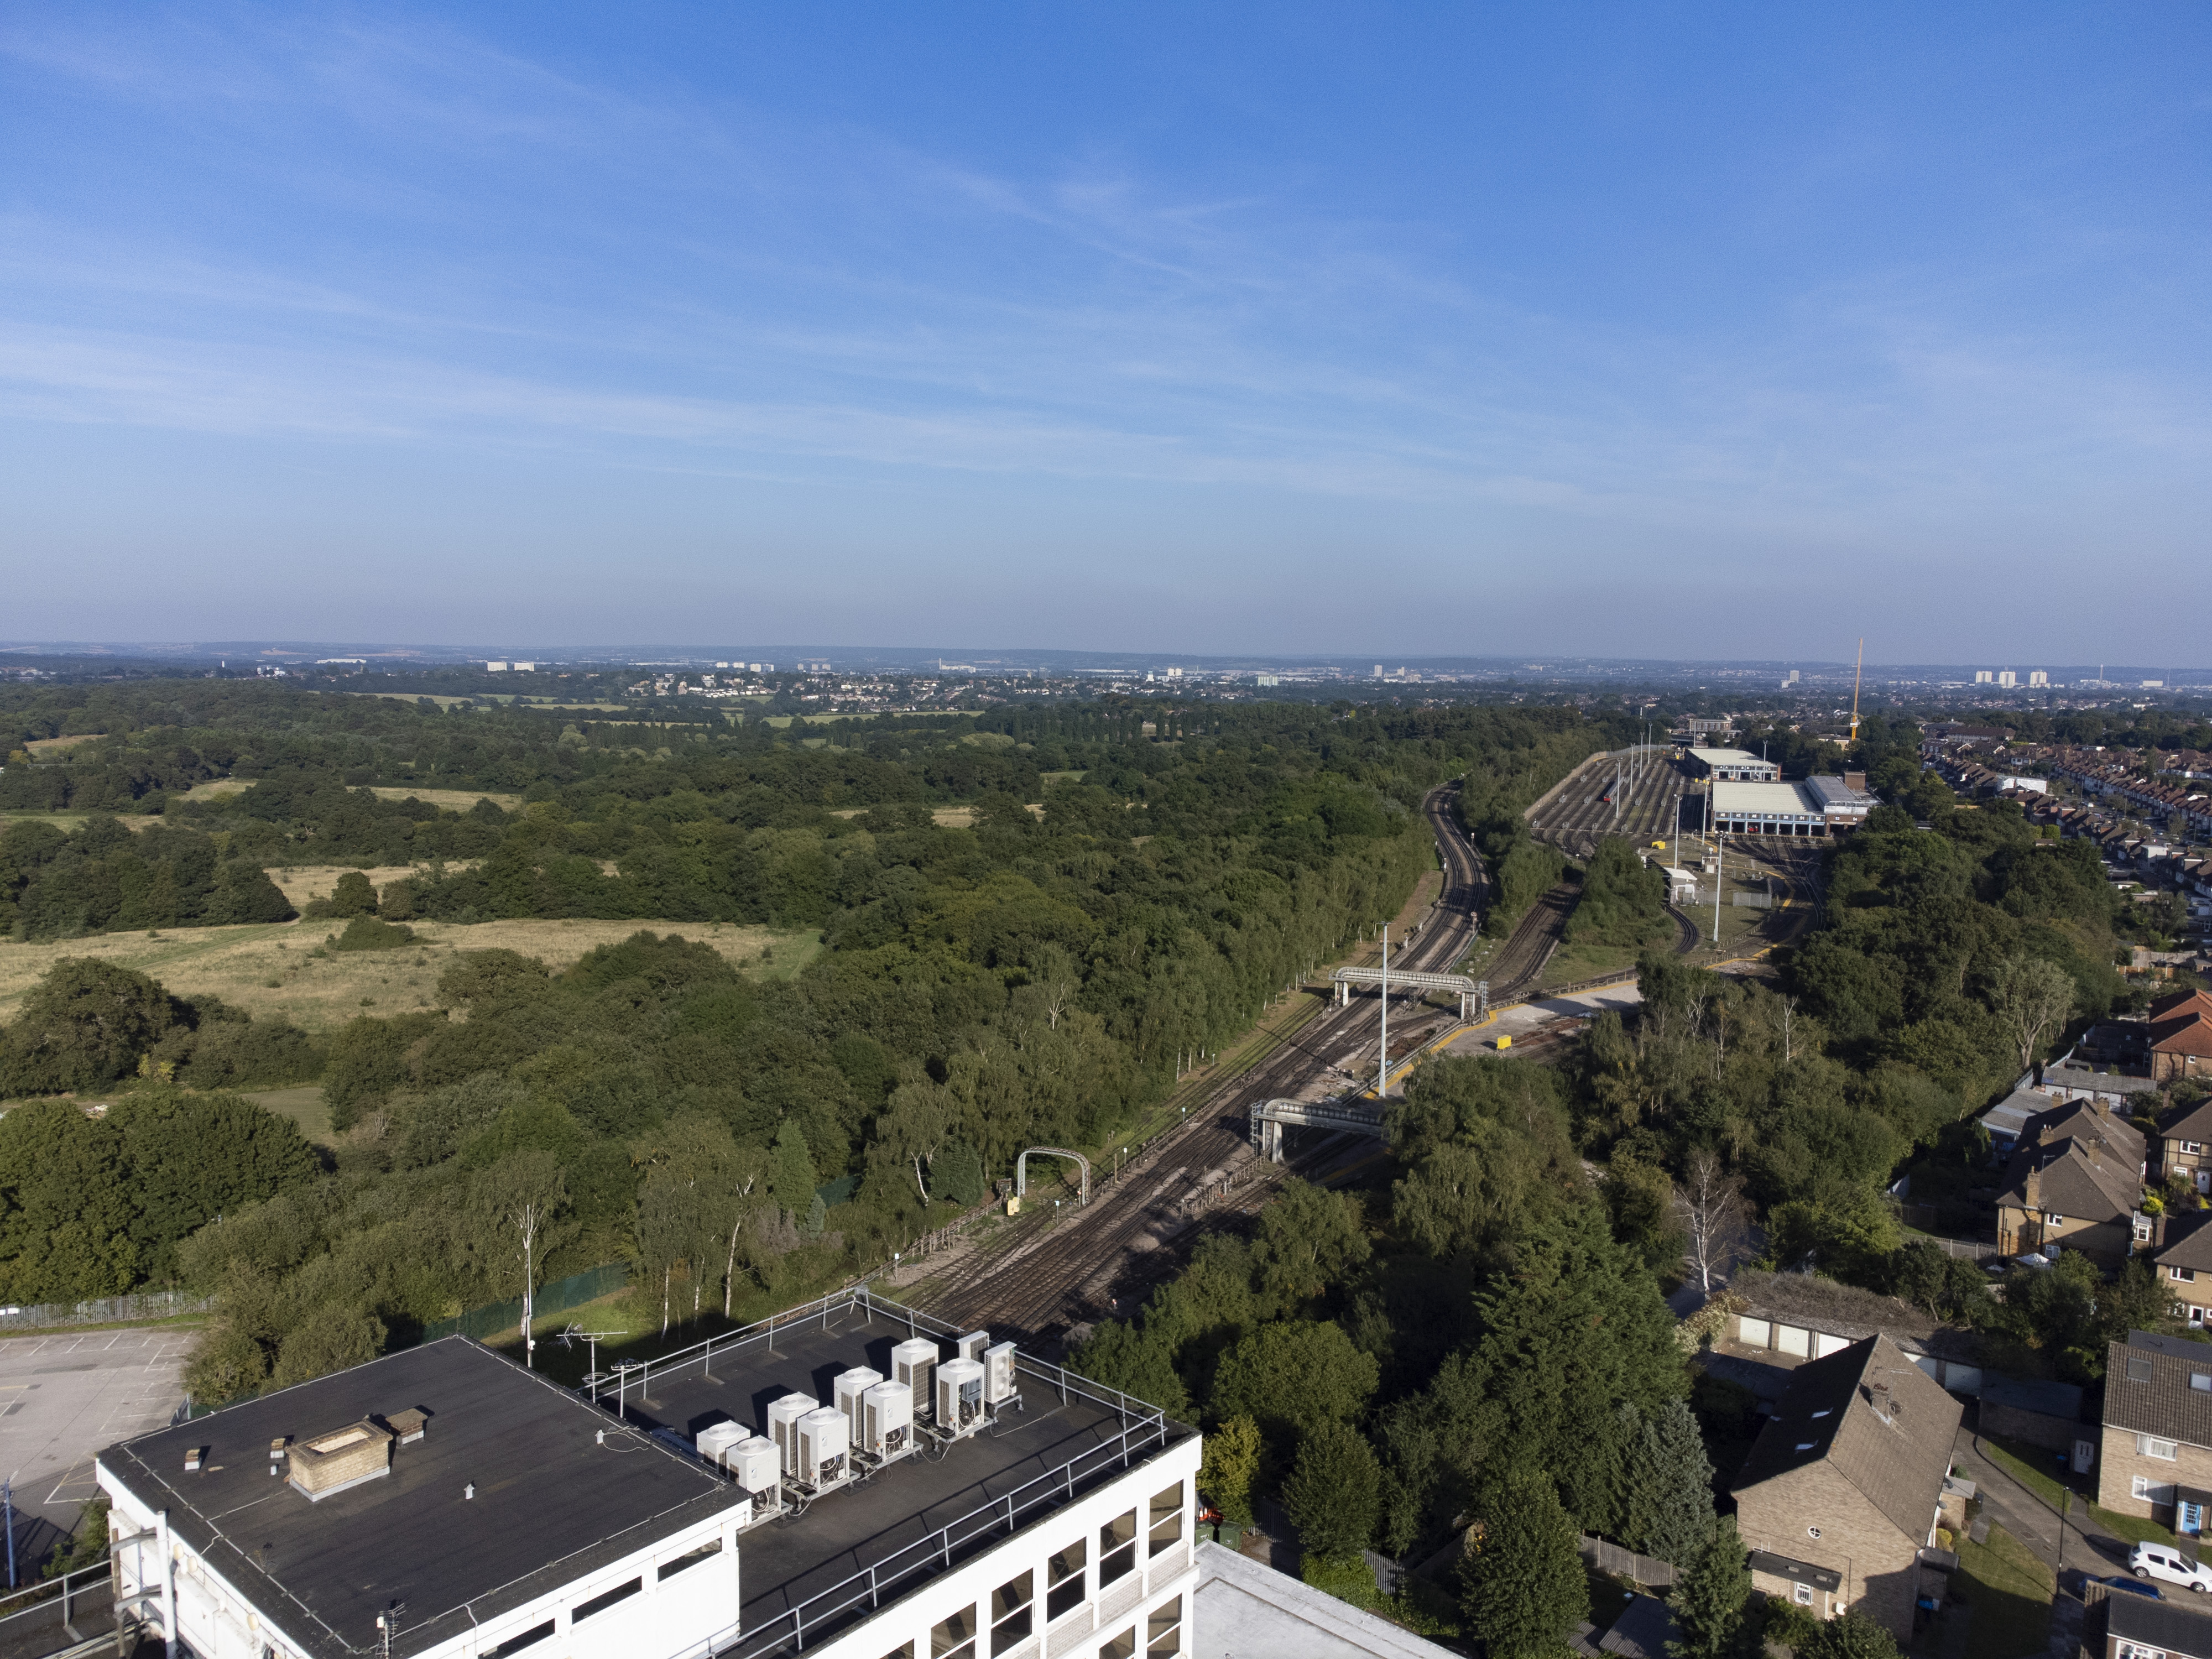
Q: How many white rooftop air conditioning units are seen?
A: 10